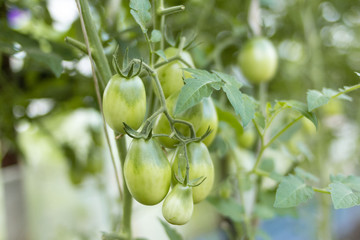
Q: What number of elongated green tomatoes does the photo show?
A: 8